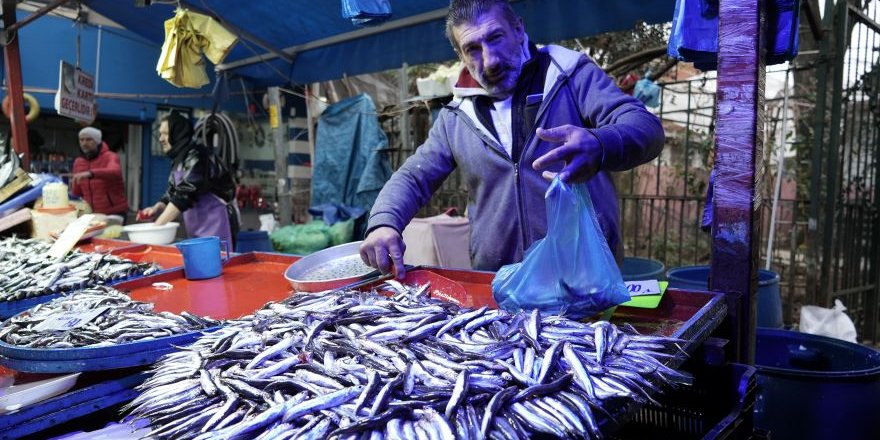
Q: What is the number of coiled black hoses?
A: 1